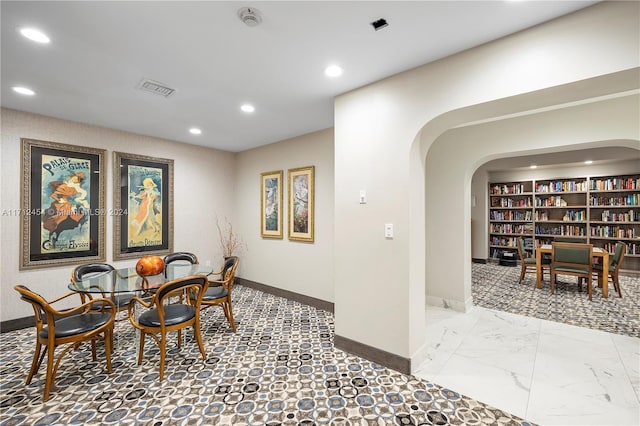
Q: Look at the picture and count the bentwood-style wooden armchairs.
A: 5